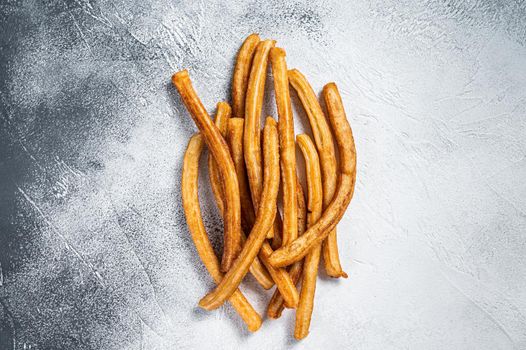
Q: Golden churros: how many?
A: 12